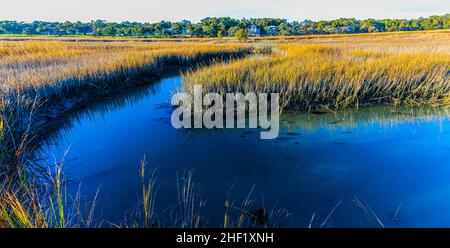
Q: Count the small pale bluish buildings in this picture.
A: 2